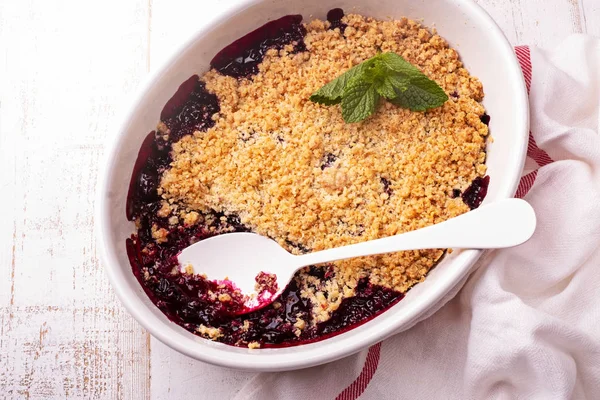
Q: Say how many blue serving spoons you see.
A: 0